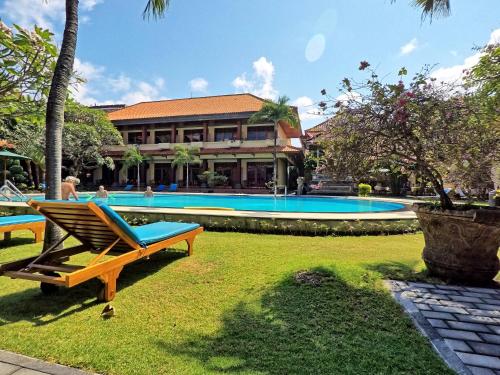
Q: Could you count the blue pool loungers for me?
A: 5